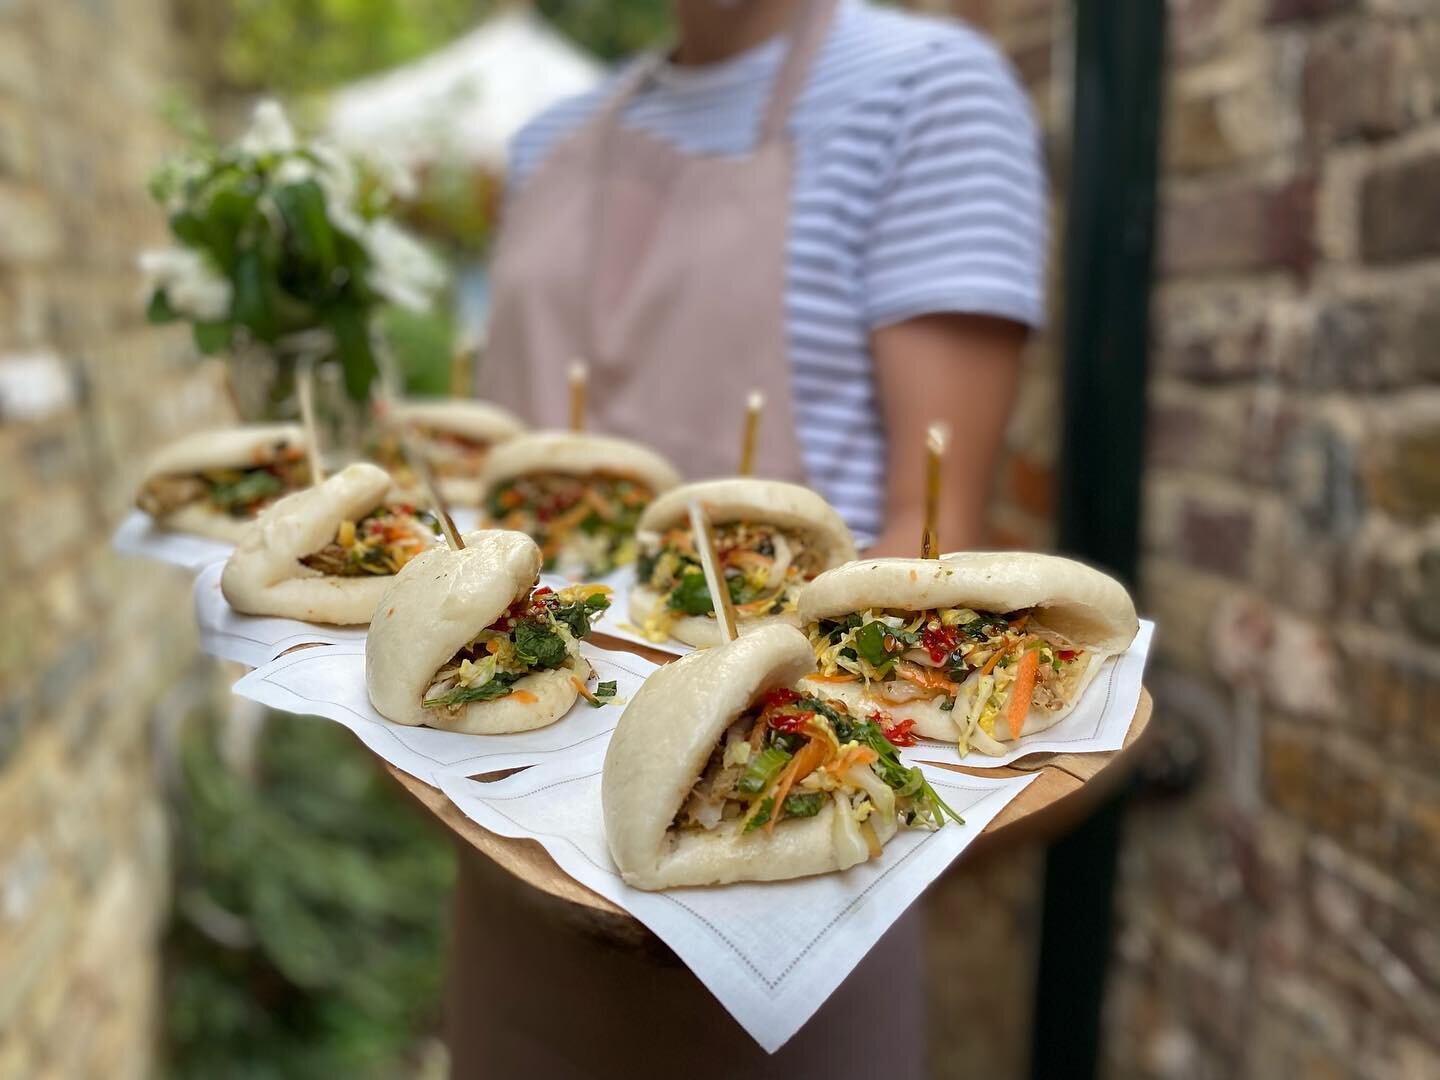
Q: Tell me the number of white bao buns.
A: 8